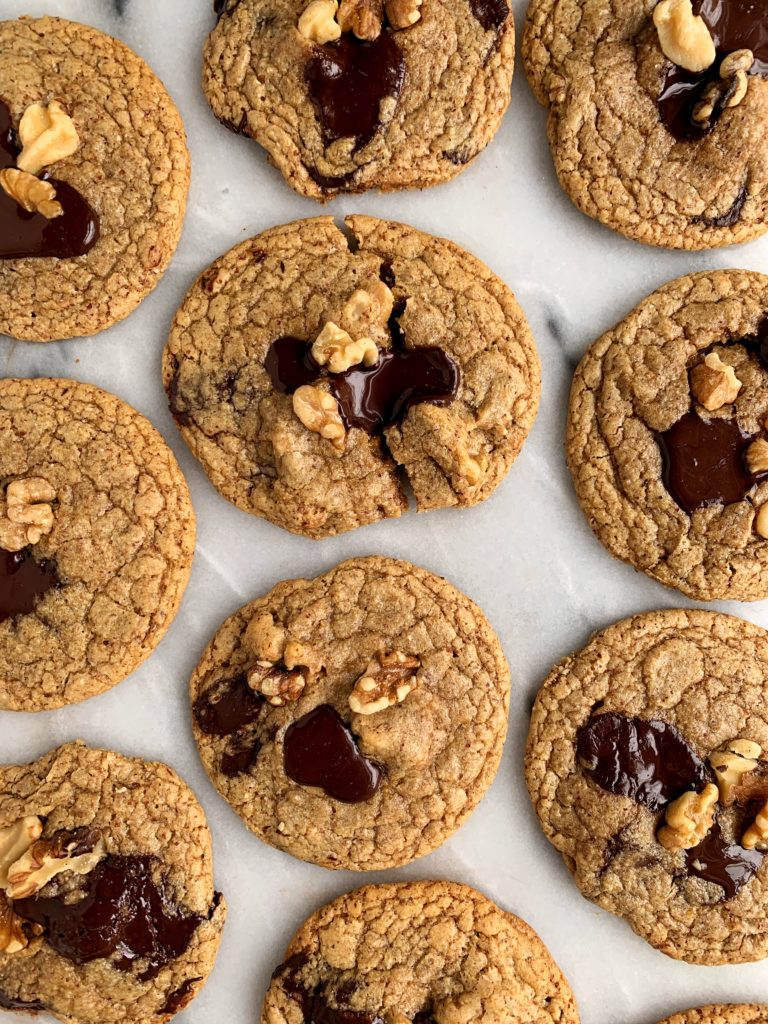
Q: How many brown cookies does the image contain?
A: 11